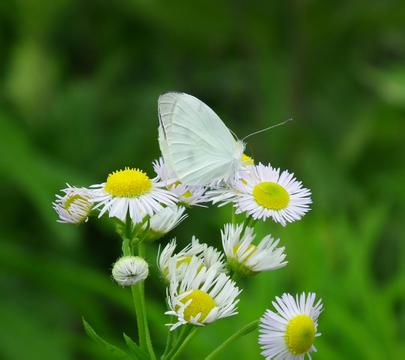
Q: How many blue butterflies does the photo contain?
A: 0